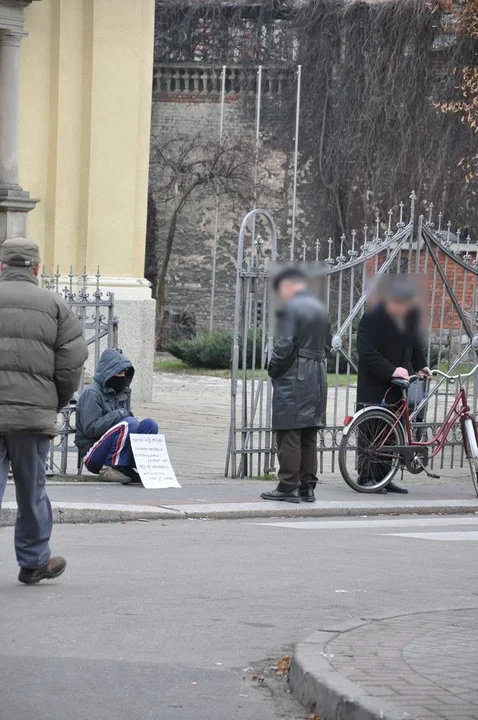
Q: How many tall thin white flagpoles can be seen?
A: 3